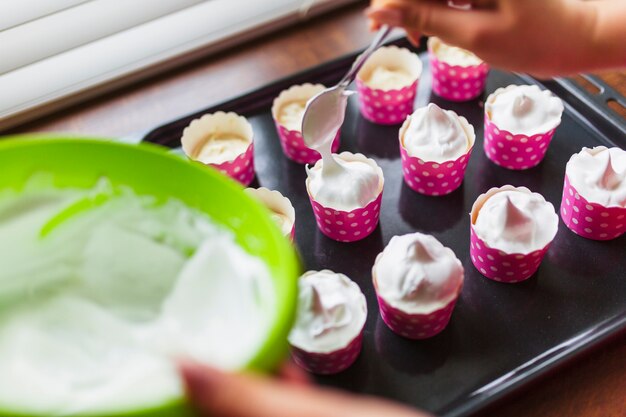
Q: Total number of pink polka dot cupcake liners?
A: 12